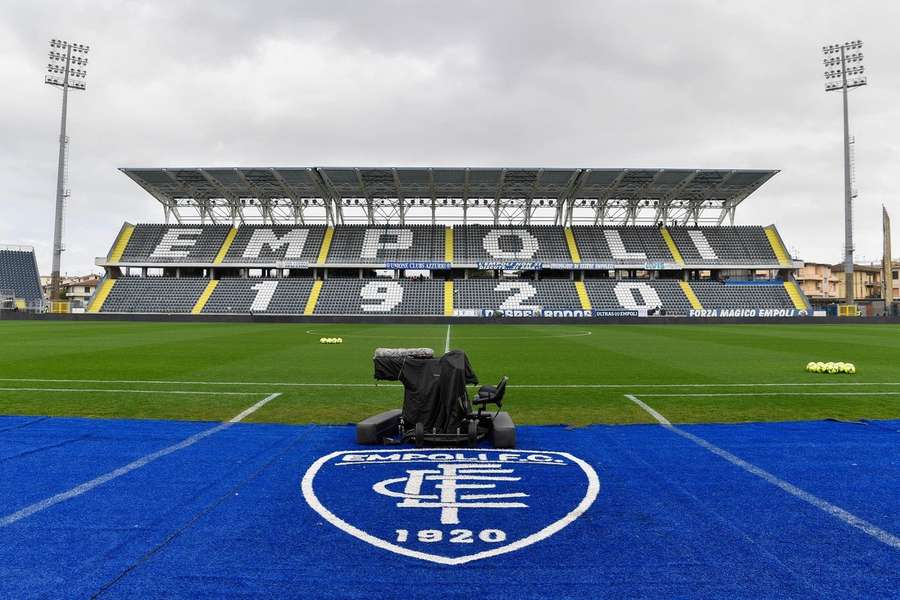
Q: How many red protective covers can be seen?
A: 0